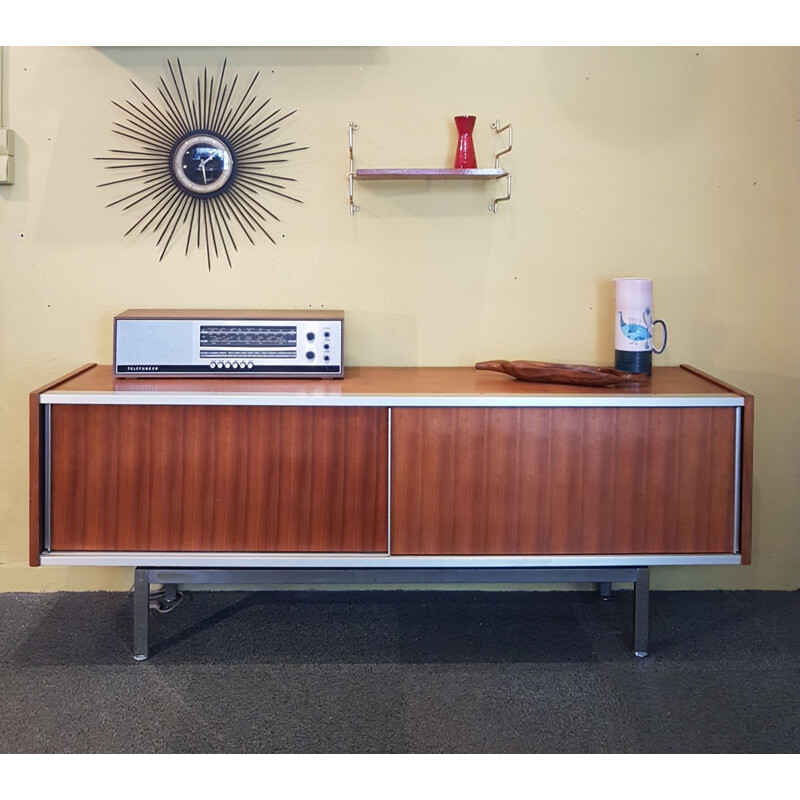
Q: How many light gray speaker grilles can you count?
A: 1